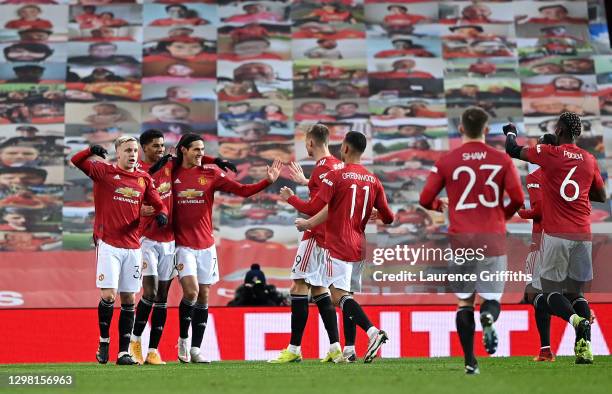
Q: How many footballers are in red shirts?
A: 8